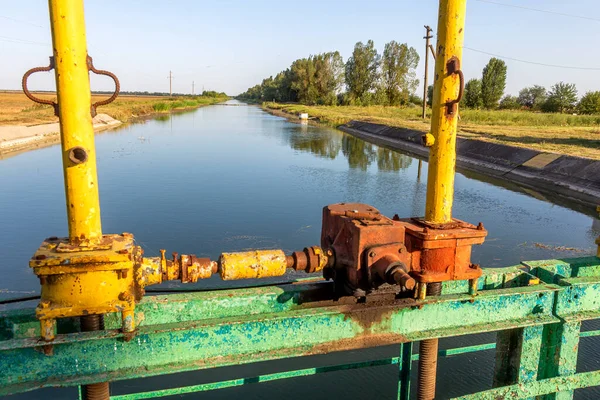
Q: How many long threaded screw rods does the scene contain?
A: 2